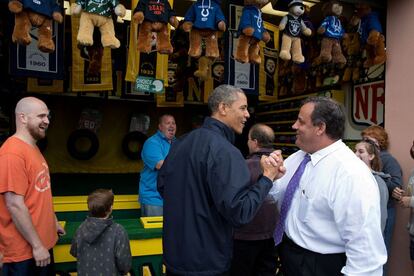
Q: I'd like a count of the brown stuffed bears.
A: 6